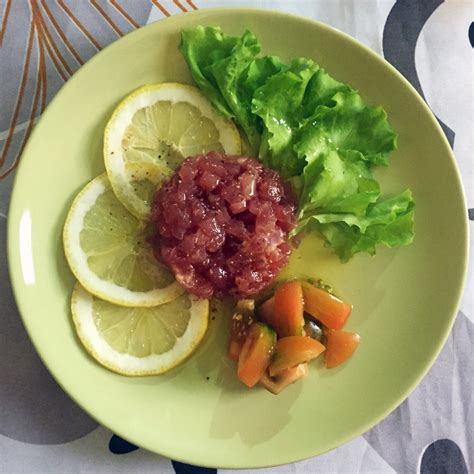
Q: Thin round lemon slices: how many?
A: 3